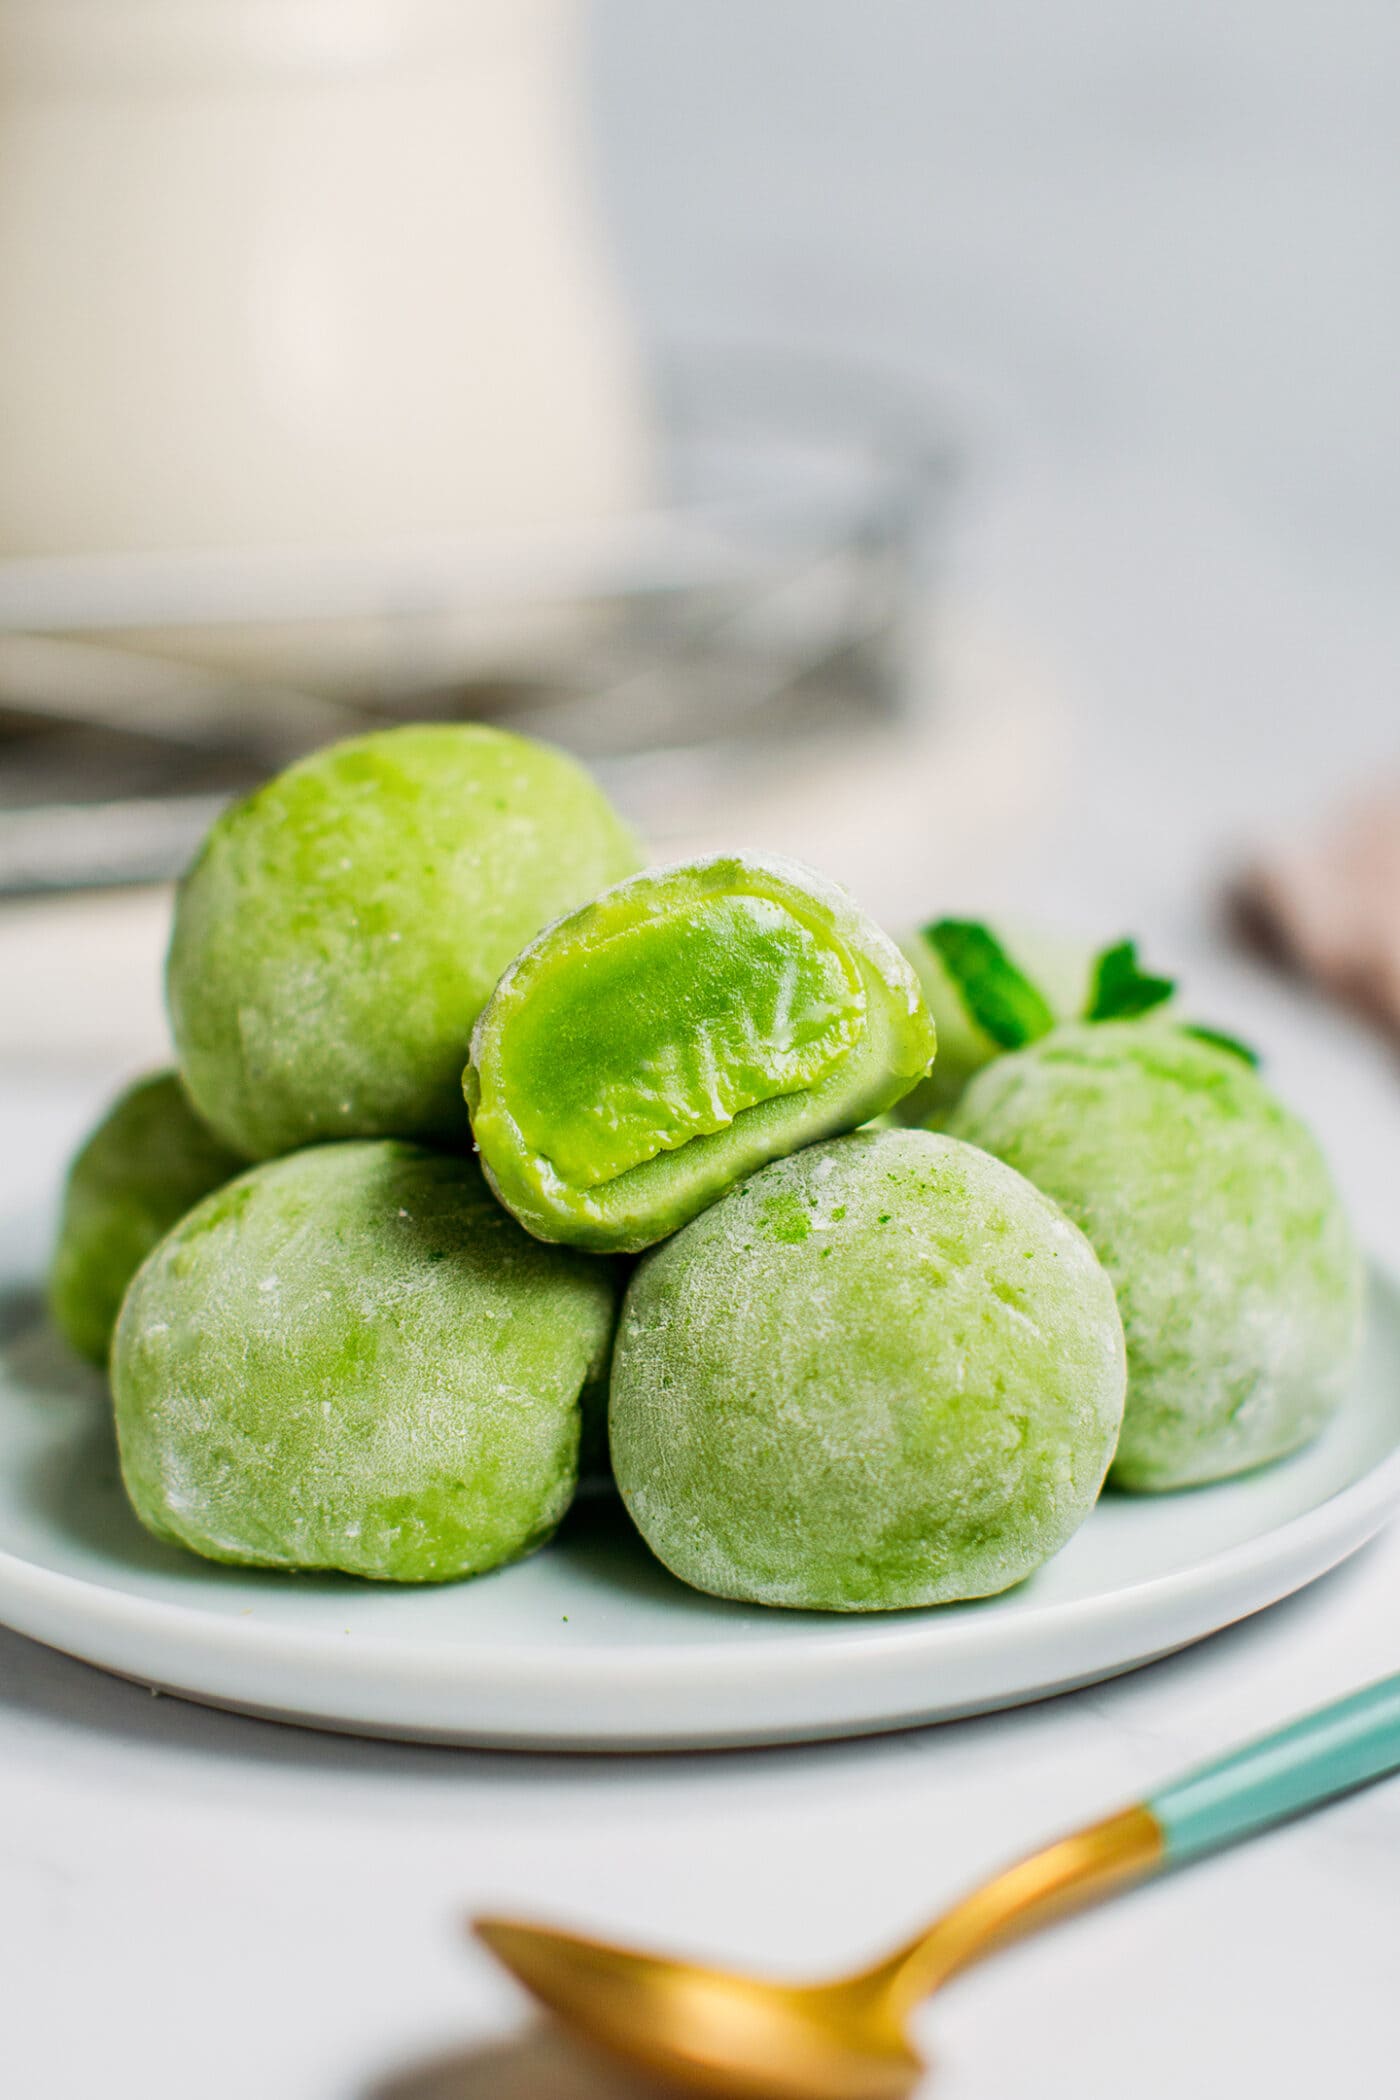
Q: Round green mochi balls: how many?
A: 7